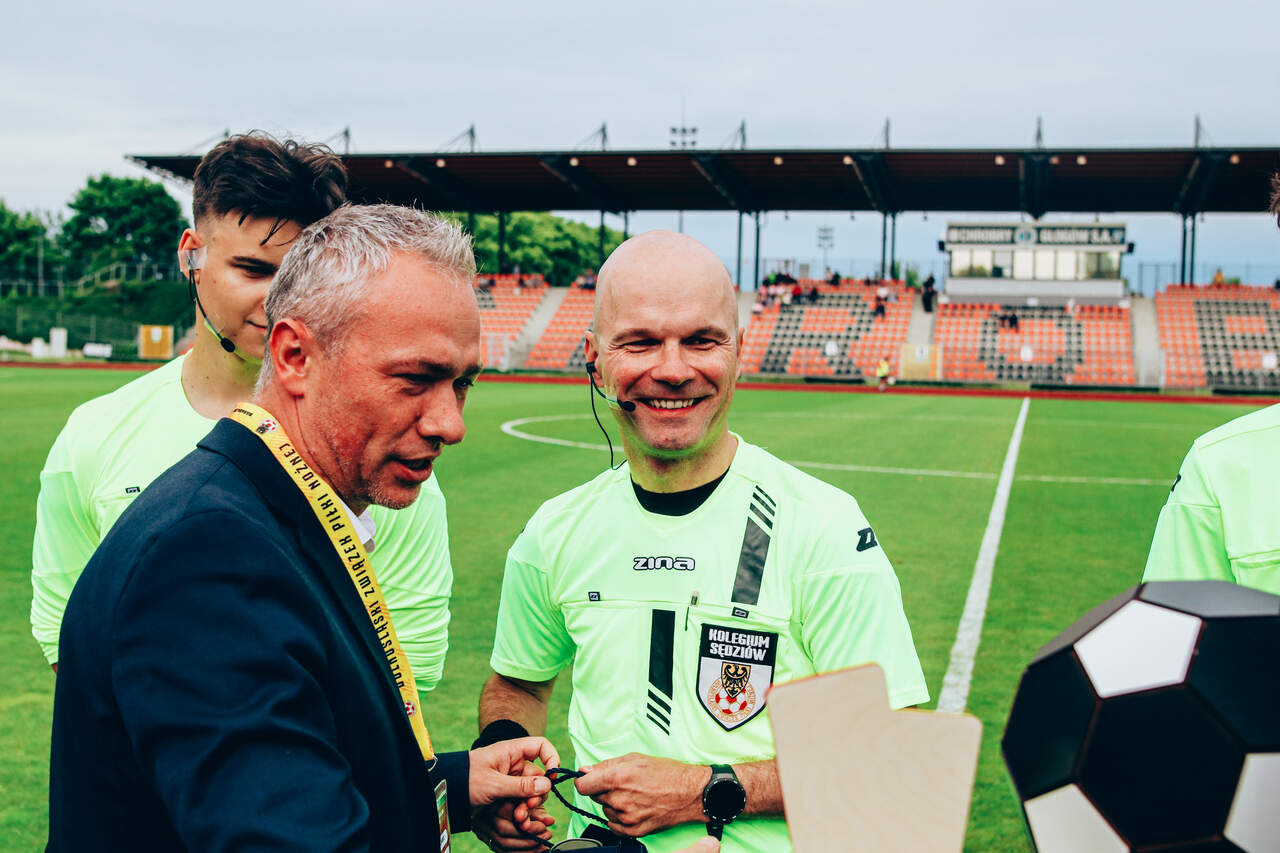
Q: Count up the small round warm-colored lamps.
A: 10